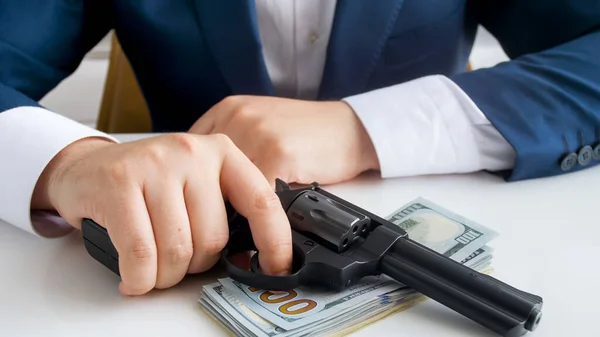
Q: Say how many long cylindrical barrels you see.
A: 1